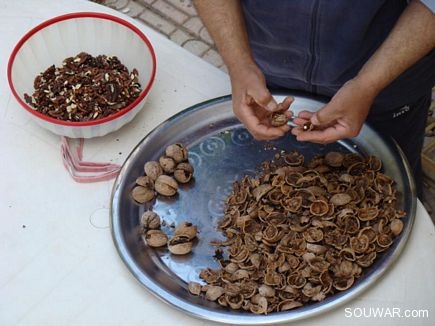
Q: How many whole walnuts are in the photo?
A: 11